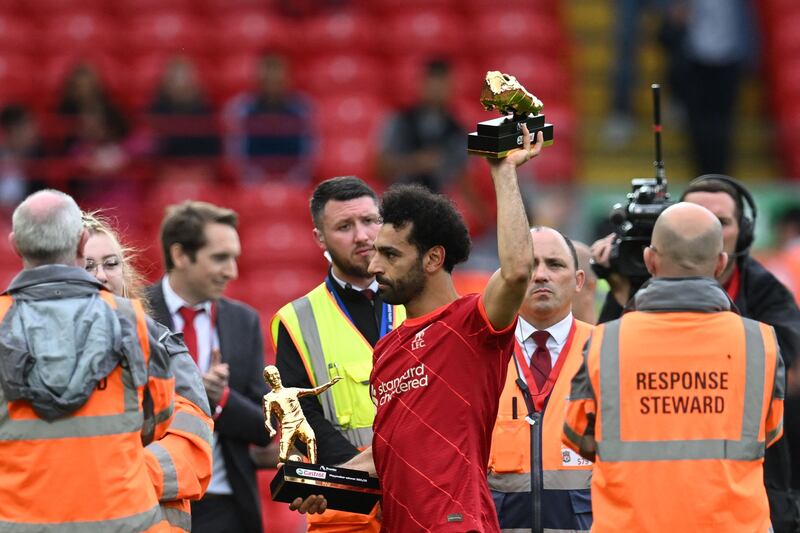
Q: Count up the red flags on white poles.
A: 0